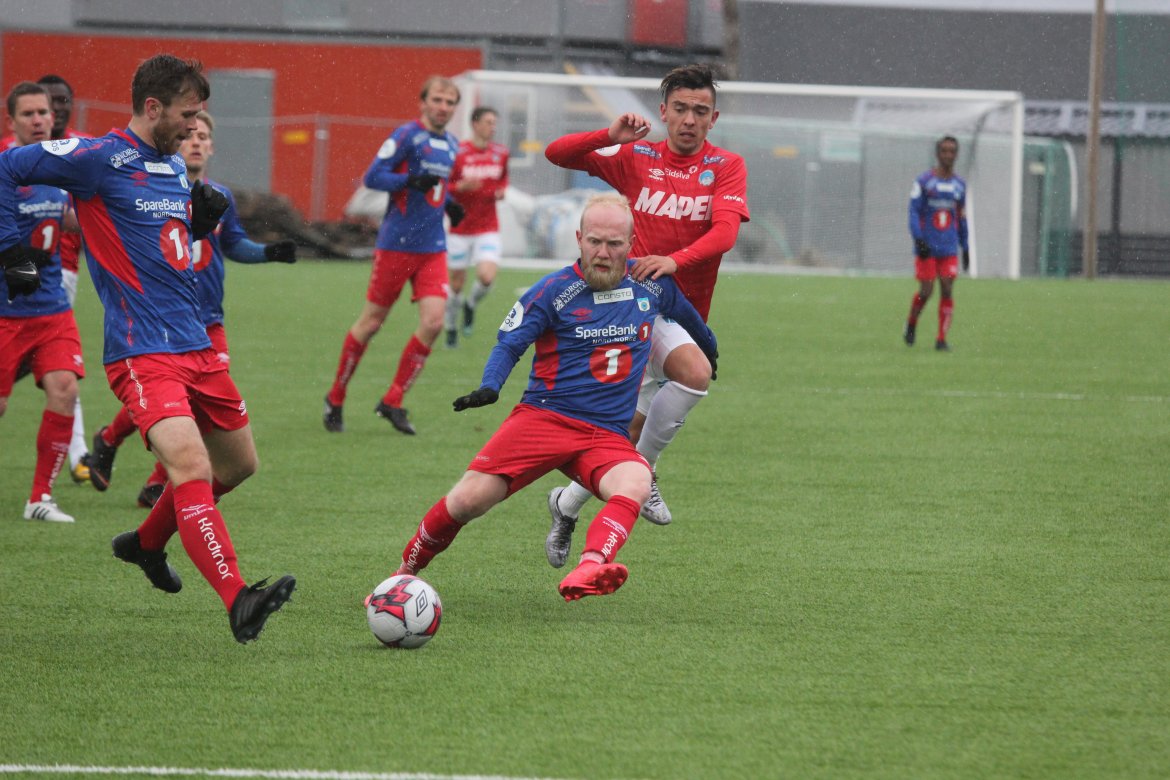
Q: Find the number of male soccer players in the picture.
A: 9